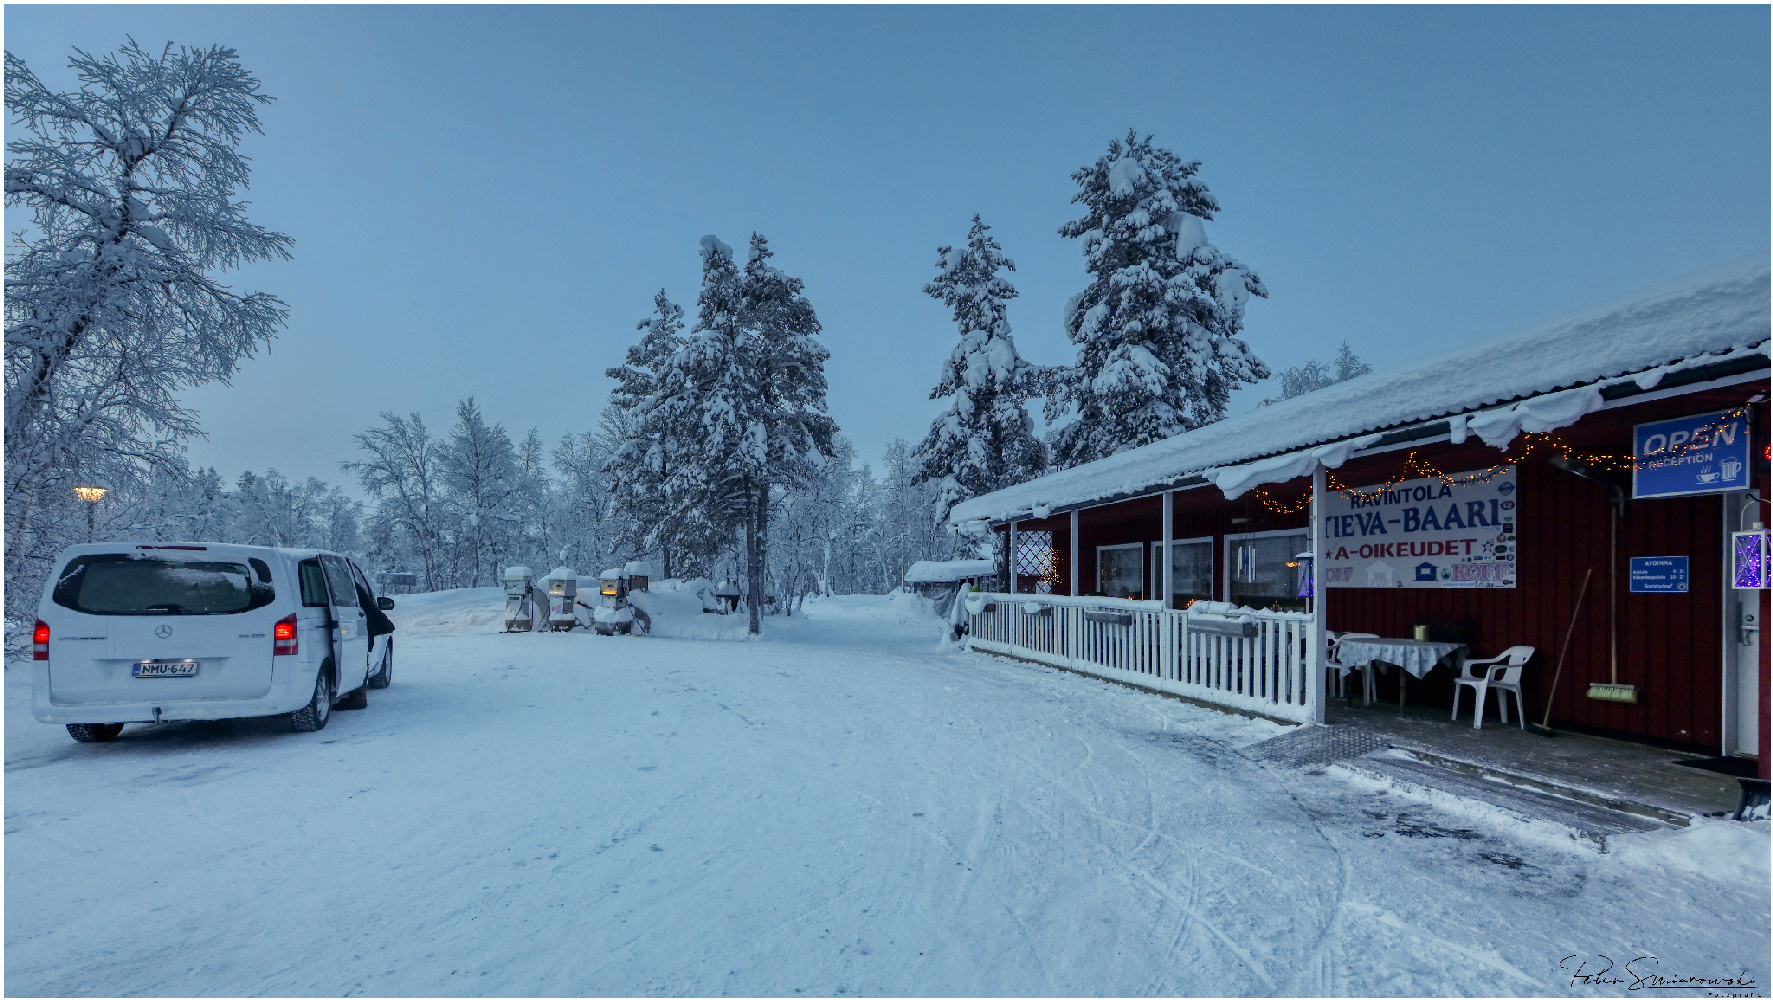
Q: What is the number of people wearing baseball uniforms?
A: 0